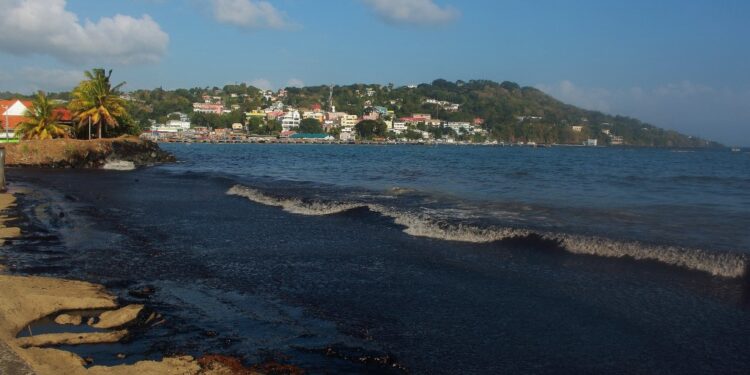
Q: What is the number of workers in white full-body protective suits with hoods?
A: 0